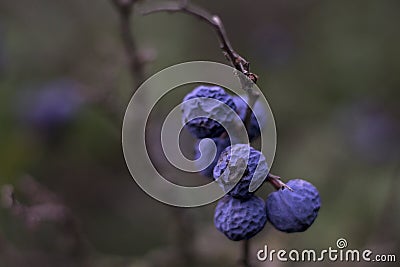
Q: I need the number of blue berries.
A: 6